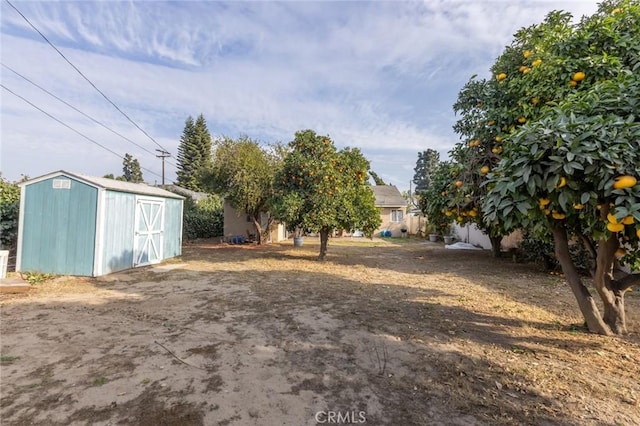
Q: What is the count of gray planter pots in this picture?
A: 3